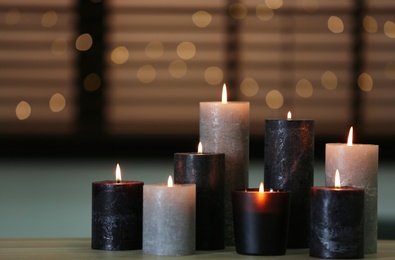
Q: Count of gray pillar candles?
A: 3